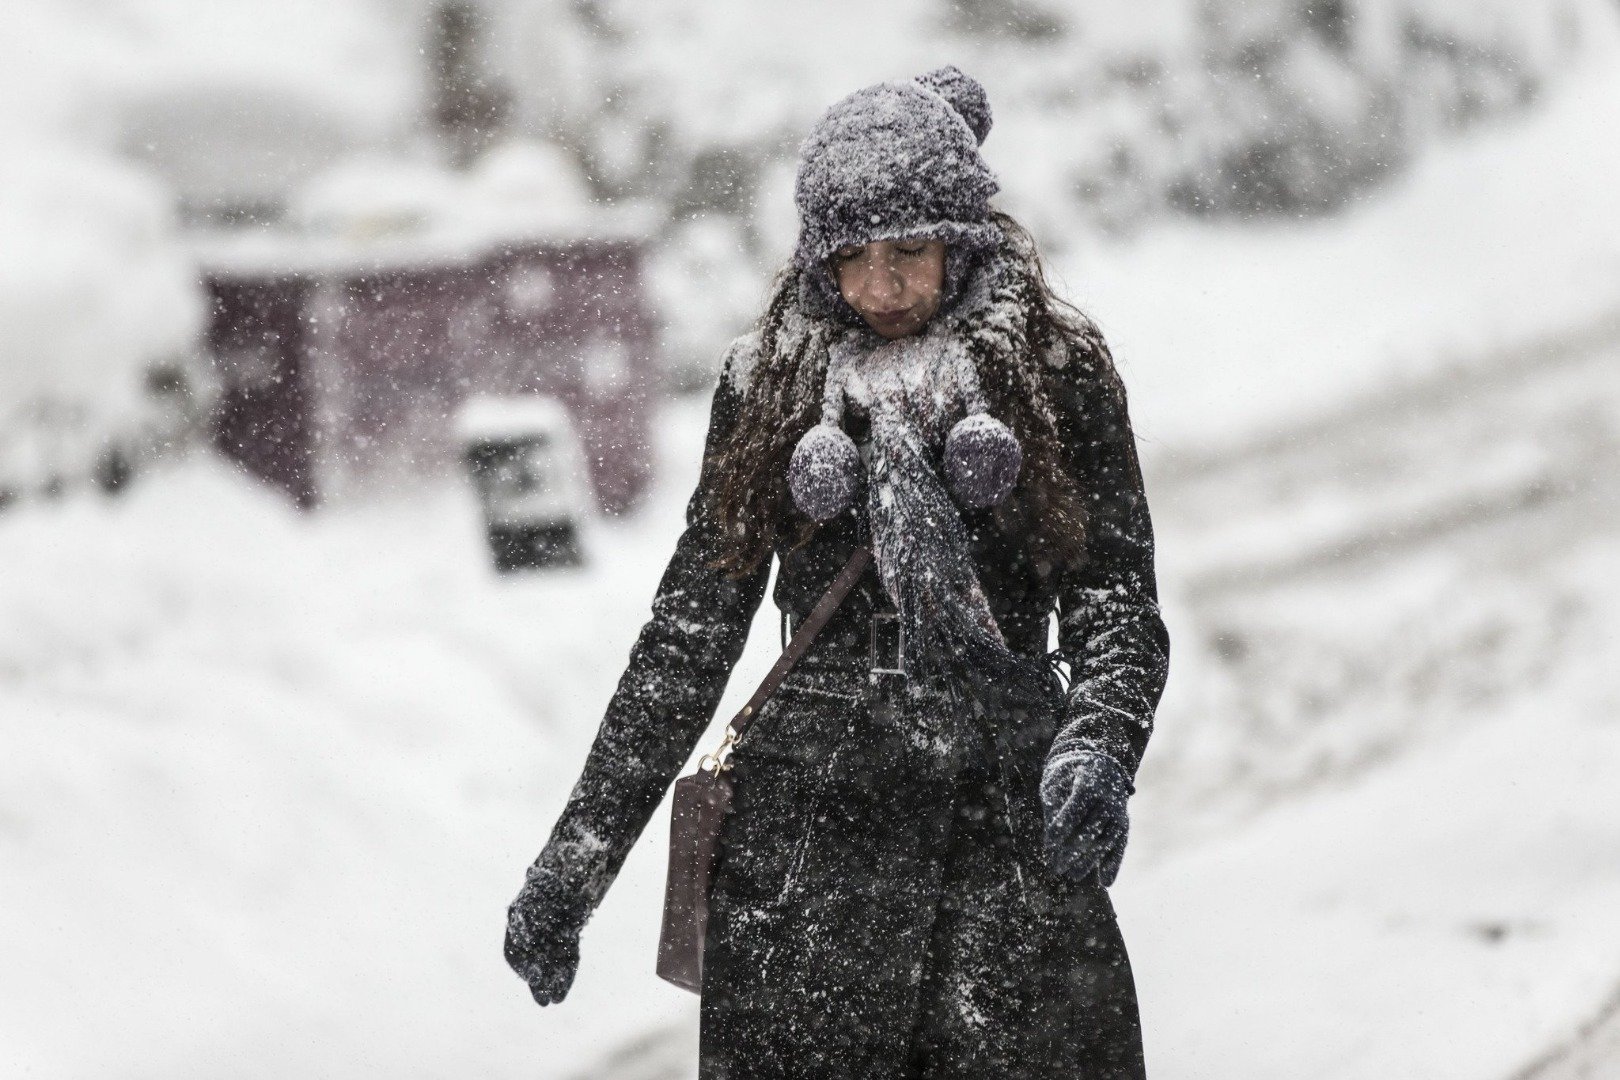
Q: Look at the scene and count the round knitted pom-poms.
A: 3